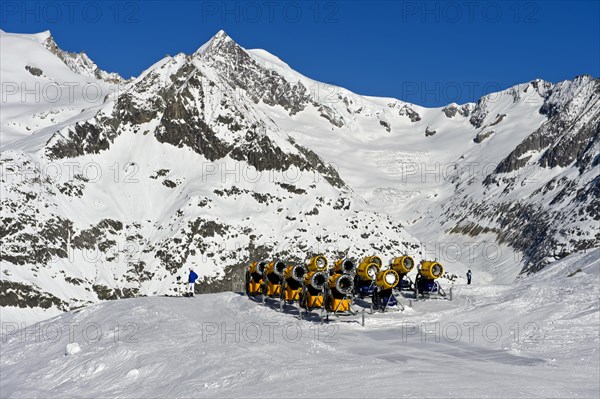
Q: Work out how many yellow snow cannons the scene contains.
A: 12